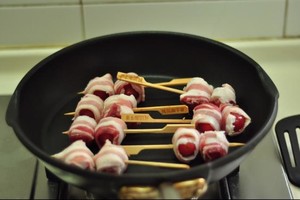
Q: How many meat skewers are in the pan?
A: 7